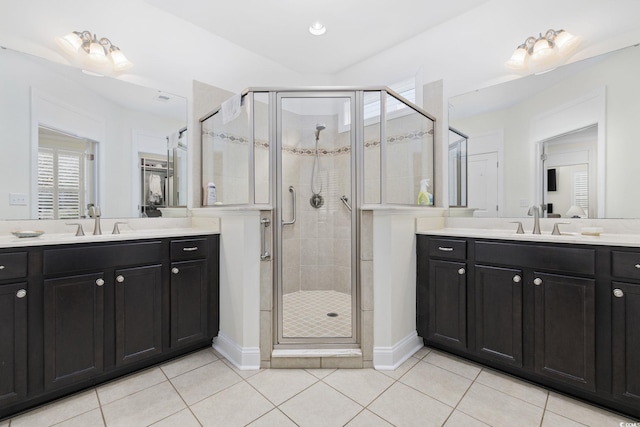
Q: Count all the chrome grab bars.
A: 3